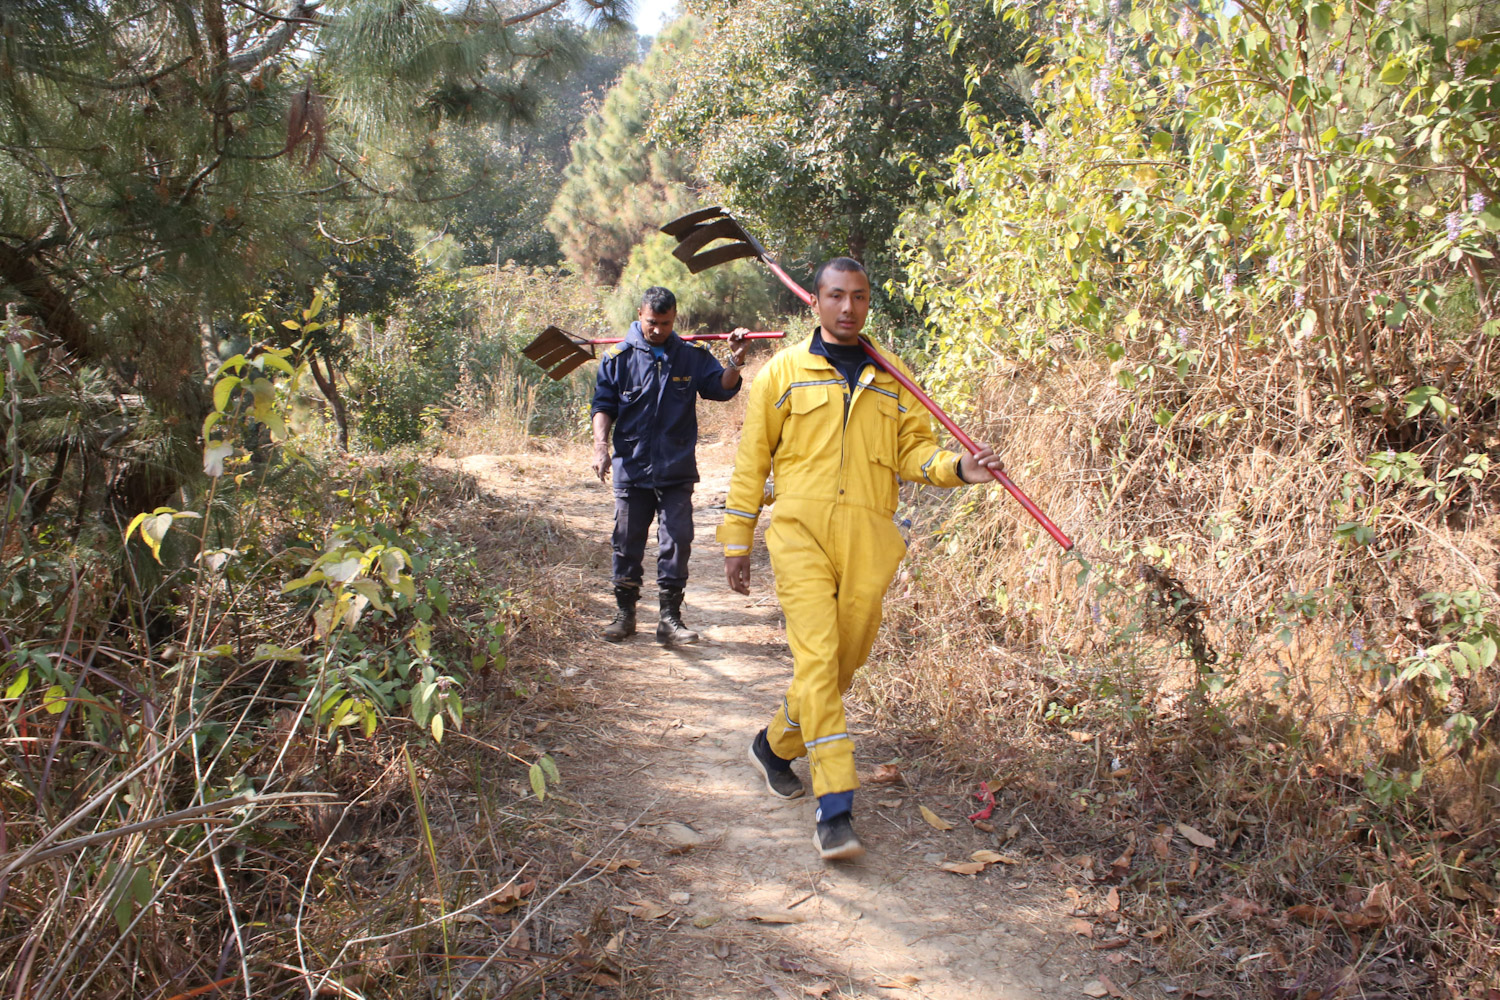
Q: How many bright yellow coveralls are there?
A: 1